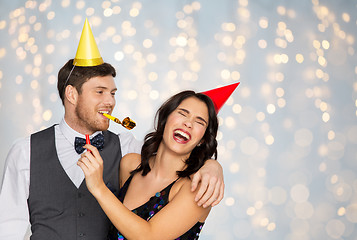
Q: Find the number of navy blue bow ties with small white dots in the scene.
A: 1